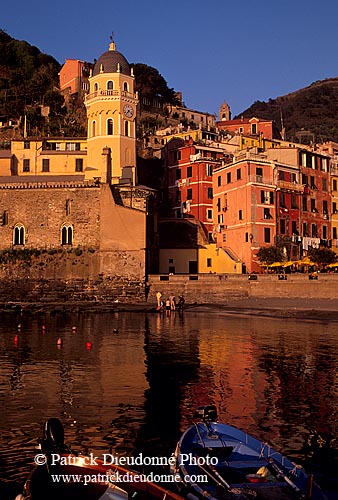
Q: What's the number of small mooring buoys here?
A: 7